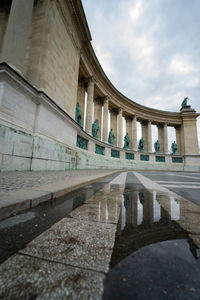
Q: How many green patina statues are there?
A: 8